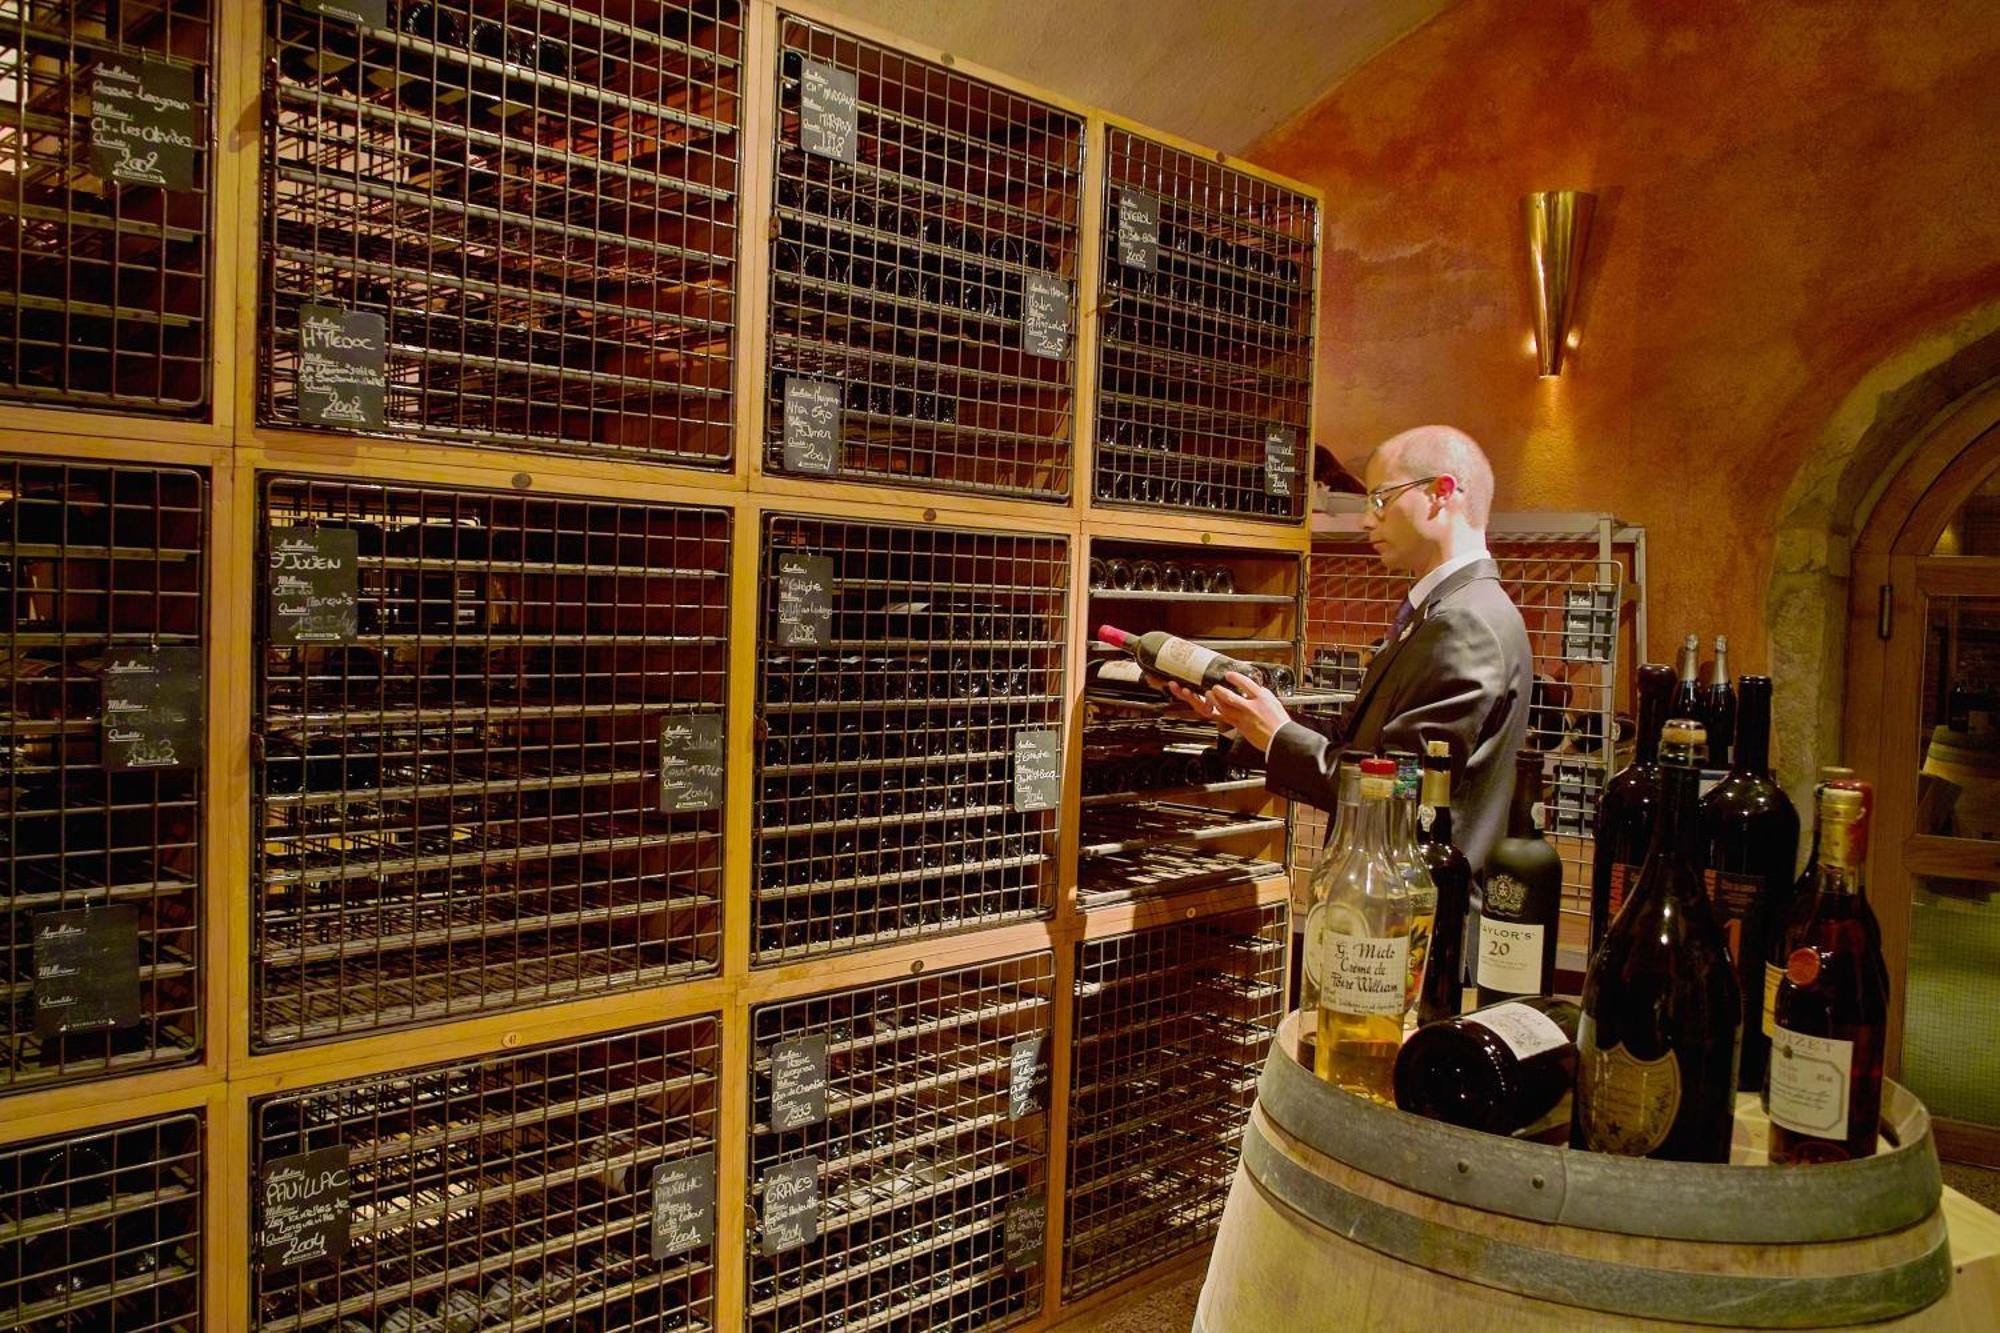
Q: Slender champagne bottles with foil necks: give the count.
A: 2